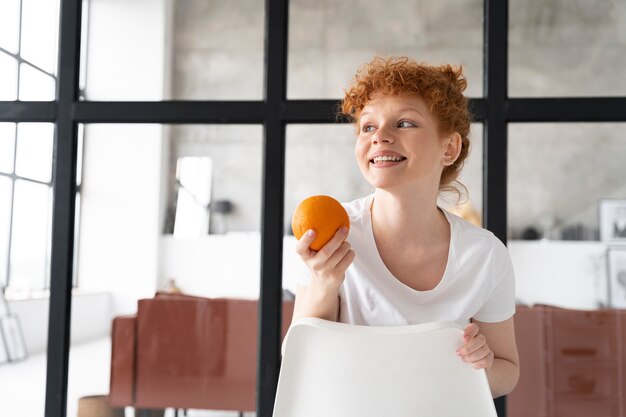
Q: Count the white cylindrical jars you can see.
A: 0